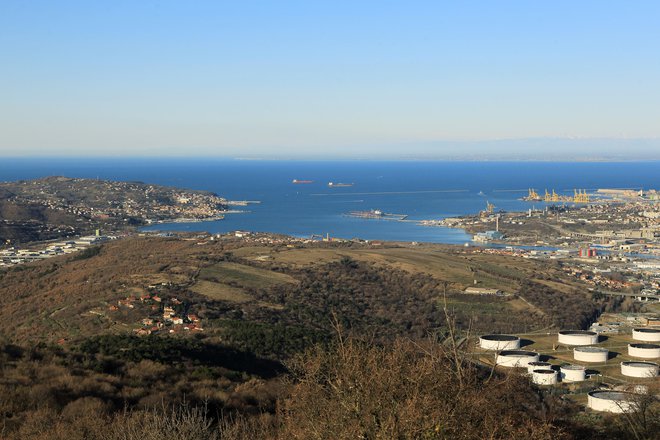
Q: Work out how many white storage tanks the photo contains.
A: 11